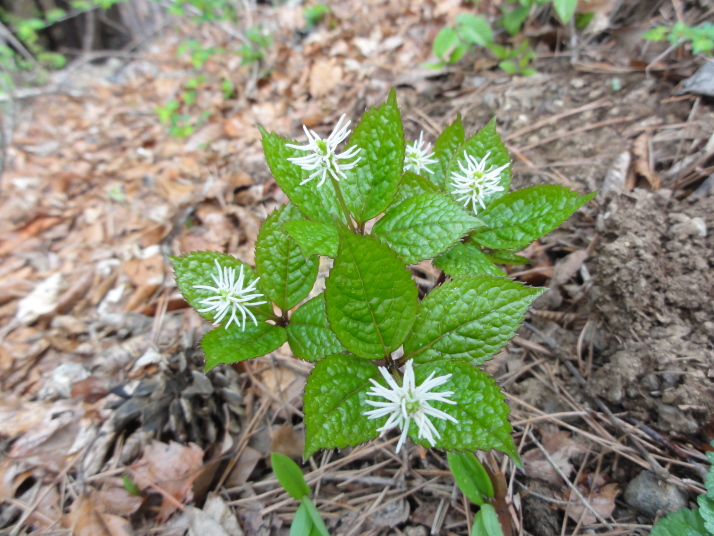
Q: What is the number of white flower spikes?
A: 5